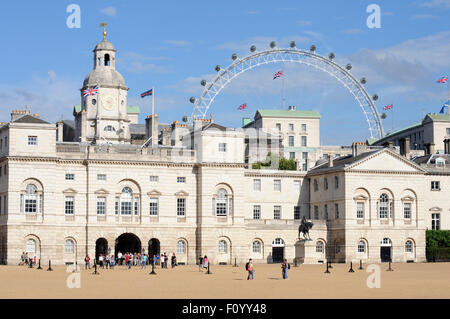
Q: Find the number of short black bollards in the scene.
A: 13